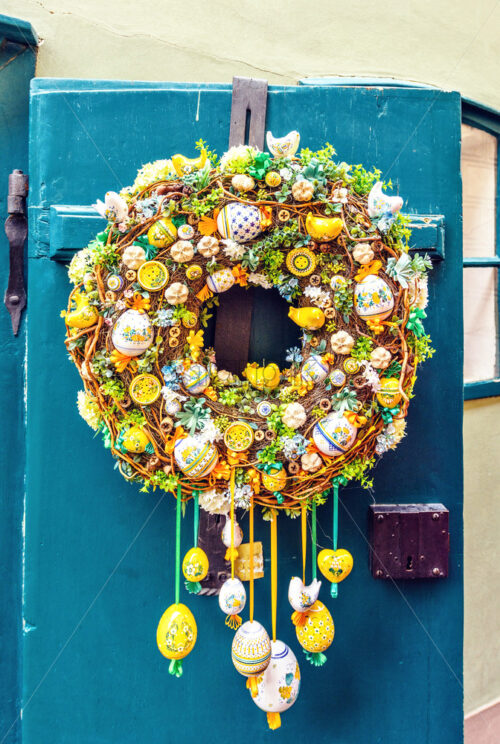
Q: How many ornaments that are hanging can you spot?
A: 9